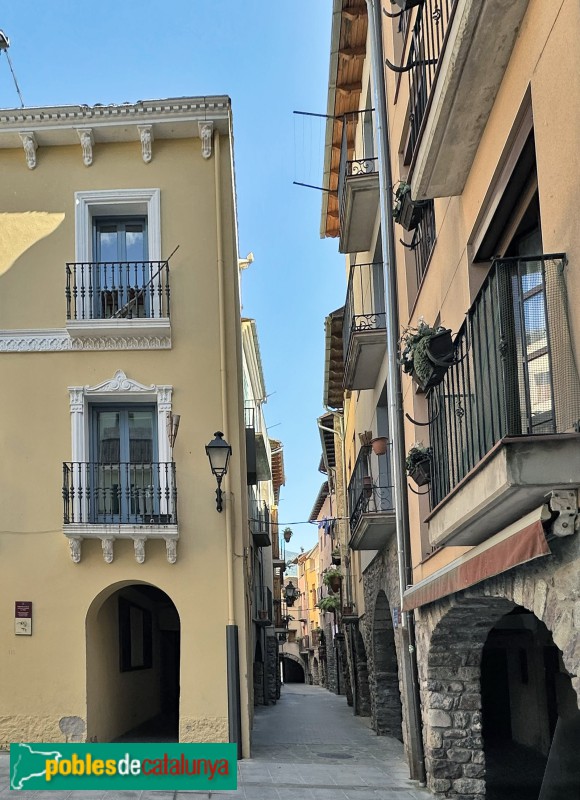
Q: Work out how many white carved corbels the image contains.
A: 8